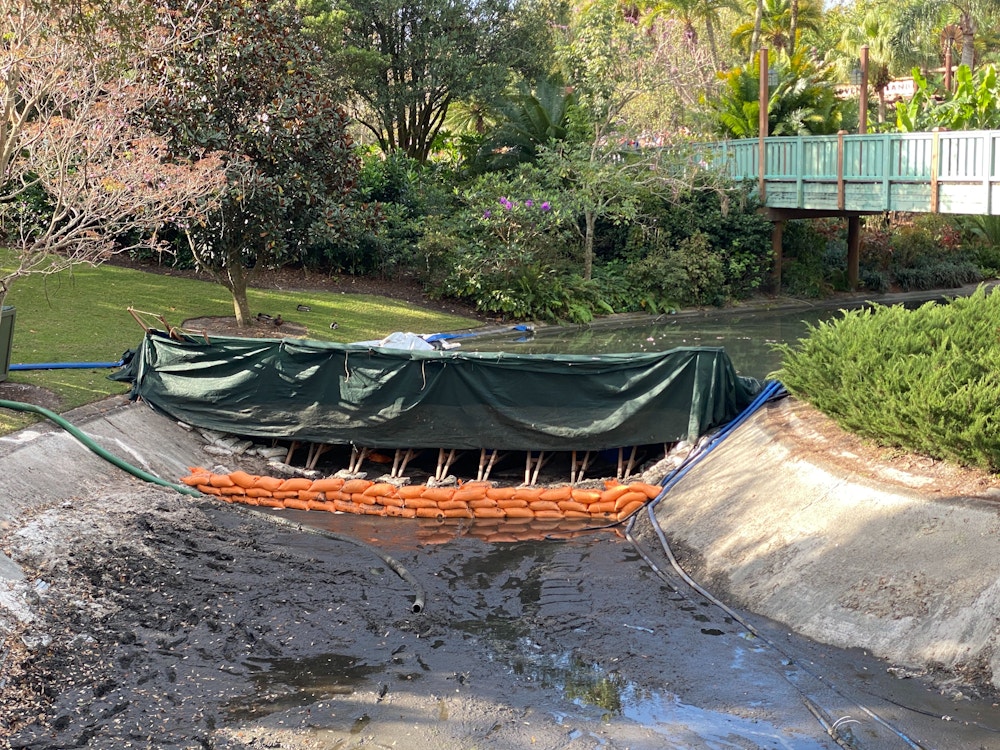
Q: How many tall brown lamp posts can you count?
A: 2